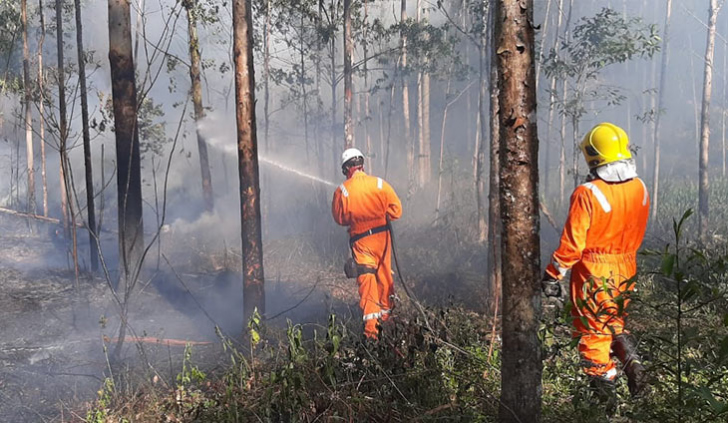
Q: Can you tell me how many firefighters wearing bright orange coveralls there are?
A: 2